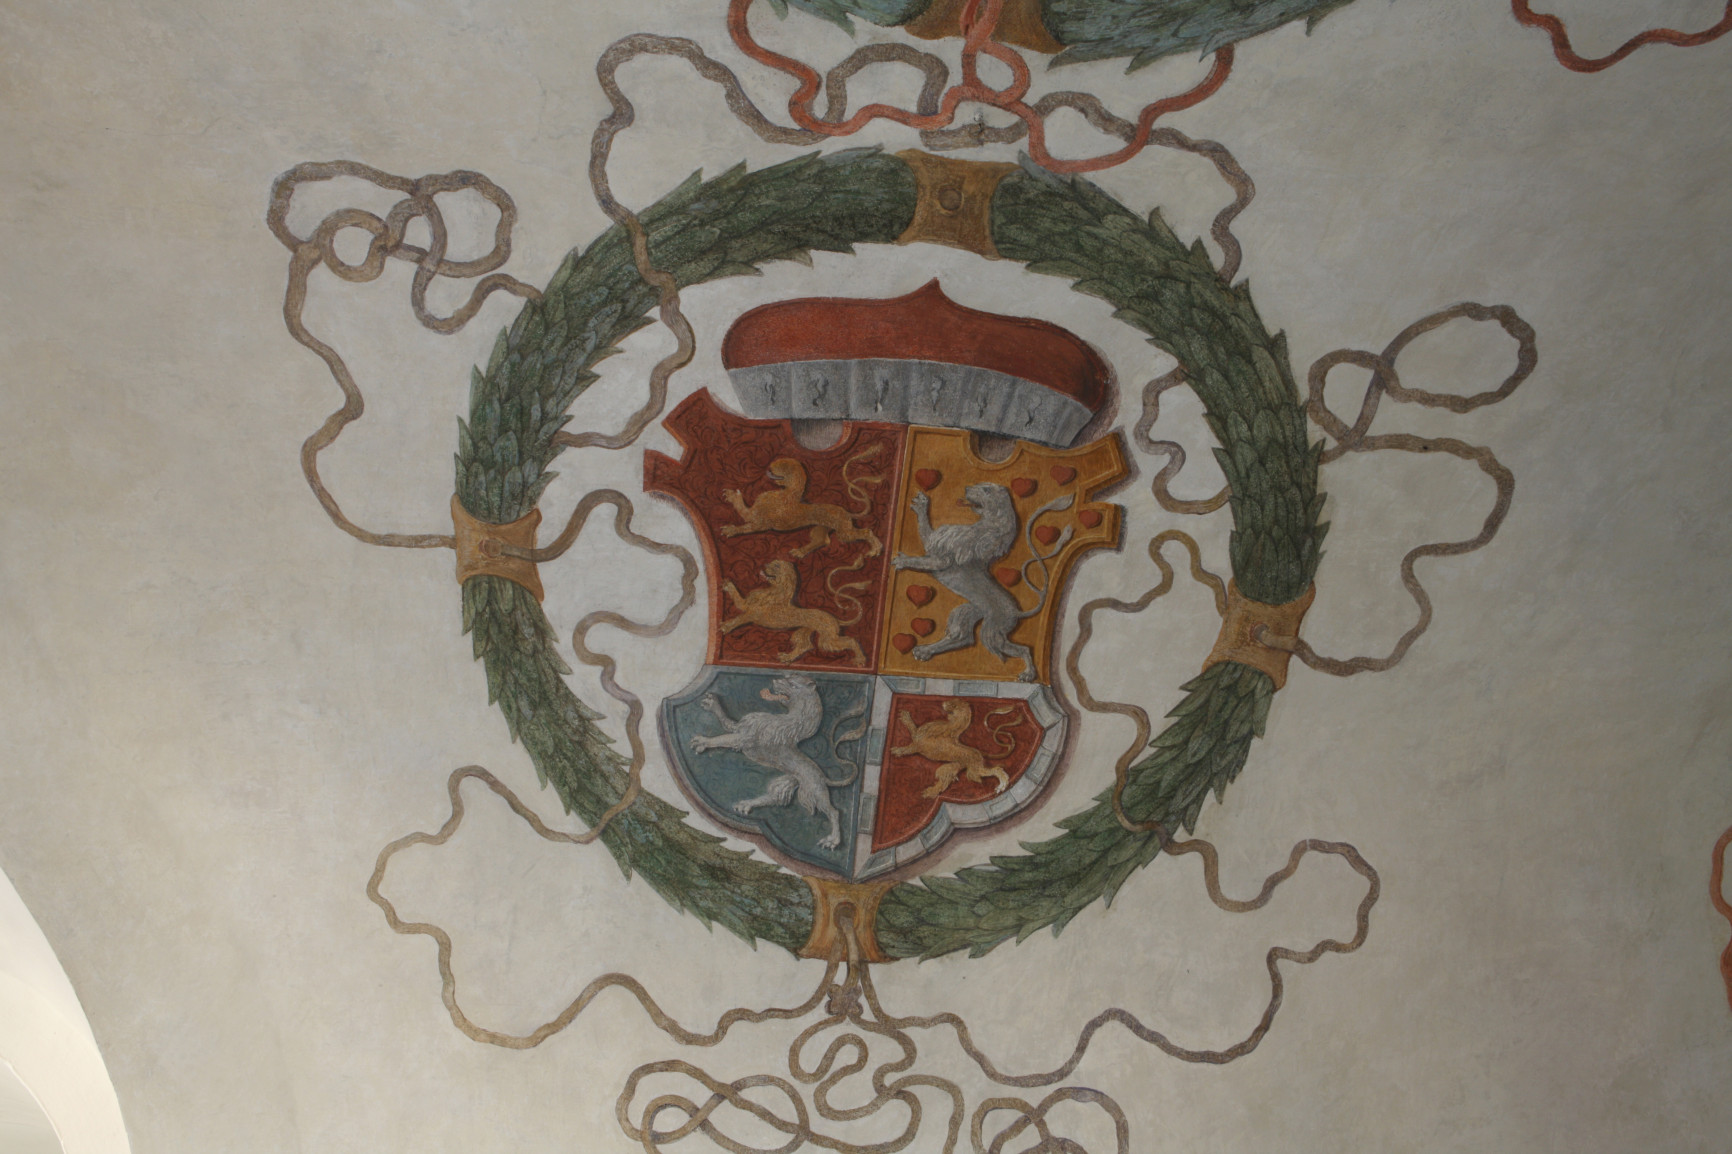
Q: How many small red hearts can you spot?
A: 9